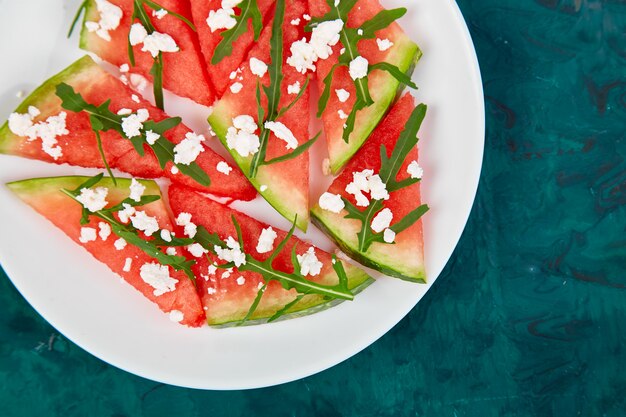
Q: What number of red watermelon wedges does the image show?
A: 8